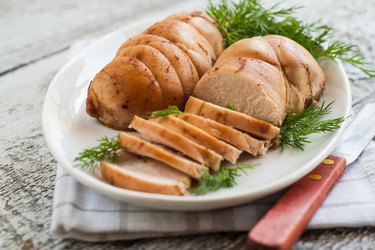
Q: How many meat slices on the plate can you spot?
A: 6